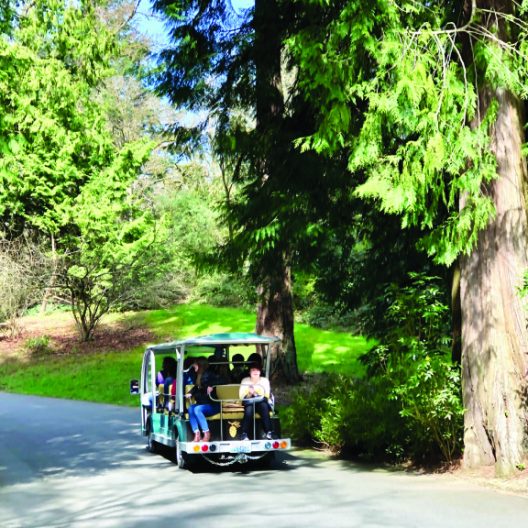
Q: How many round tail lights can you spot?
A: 6